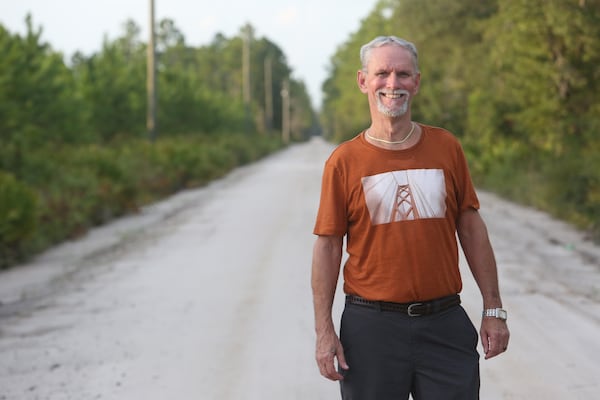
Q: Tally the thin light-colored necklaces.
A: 1